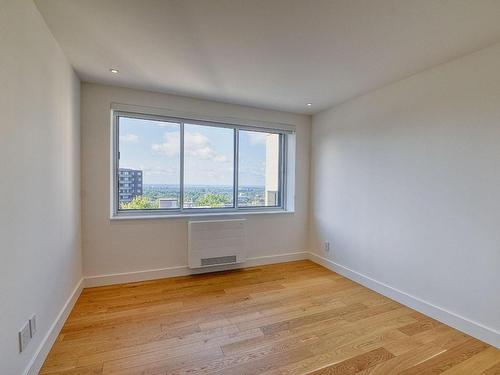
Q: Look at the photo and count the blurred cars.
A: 0